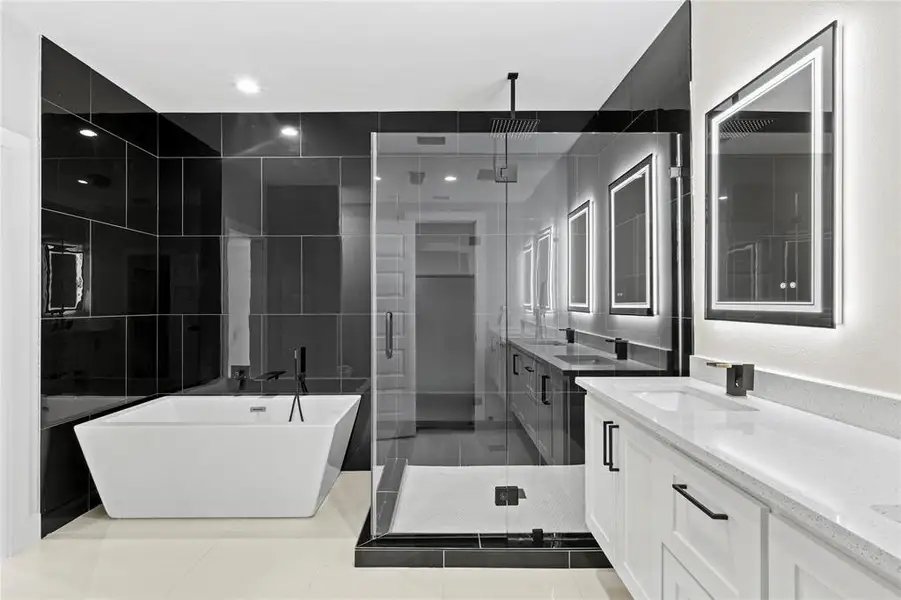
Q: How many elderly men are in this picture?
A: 0